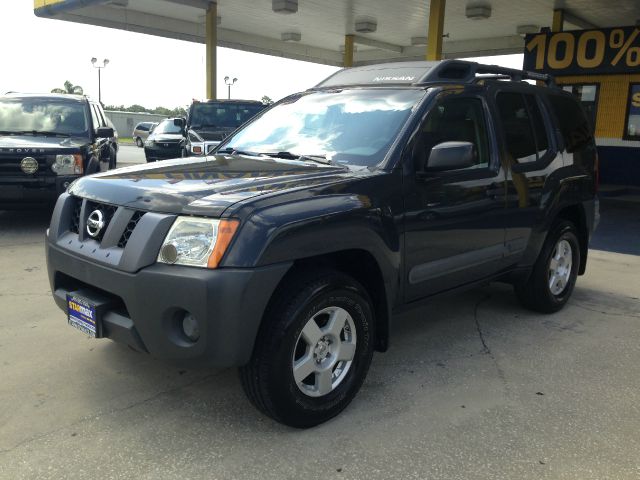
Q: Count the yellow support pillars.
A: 4